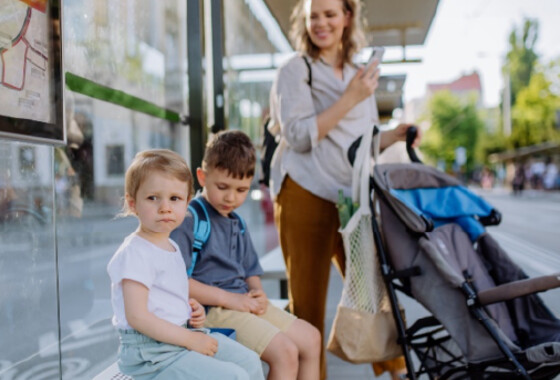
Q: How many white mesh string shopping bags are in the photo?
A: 1